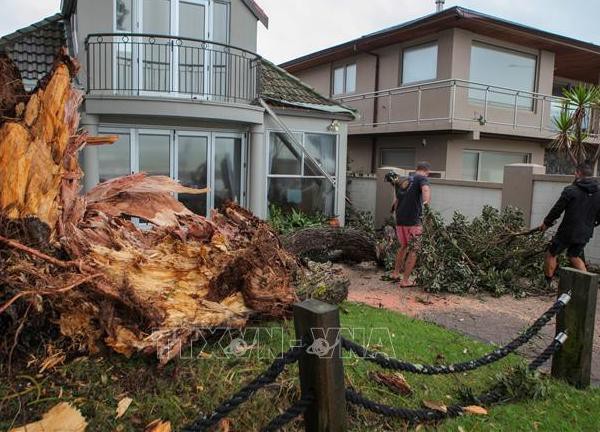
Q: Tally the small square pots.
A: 2